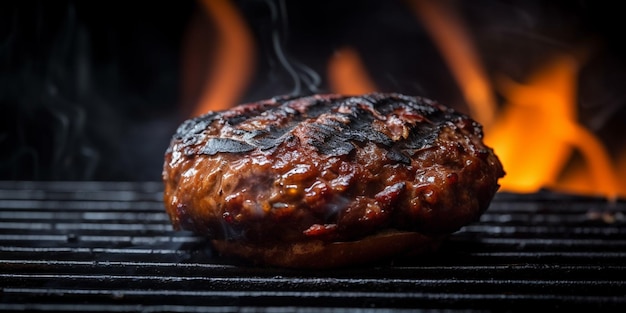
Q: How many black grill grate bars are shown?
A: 11